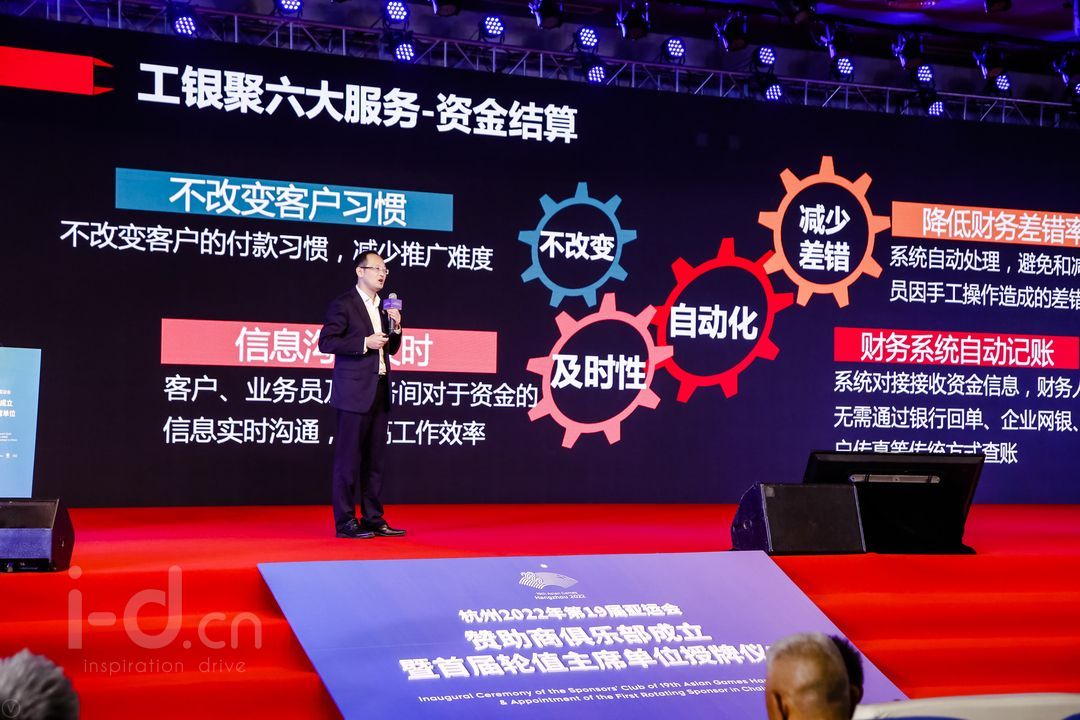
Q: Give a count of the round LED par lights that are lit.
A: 15